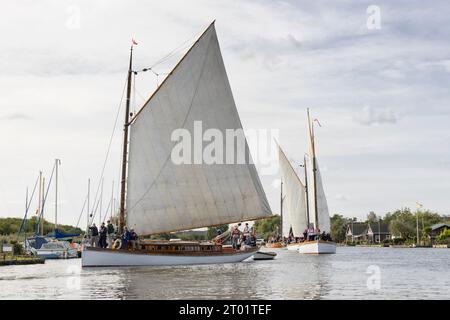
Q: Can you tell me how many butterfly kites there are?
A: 0